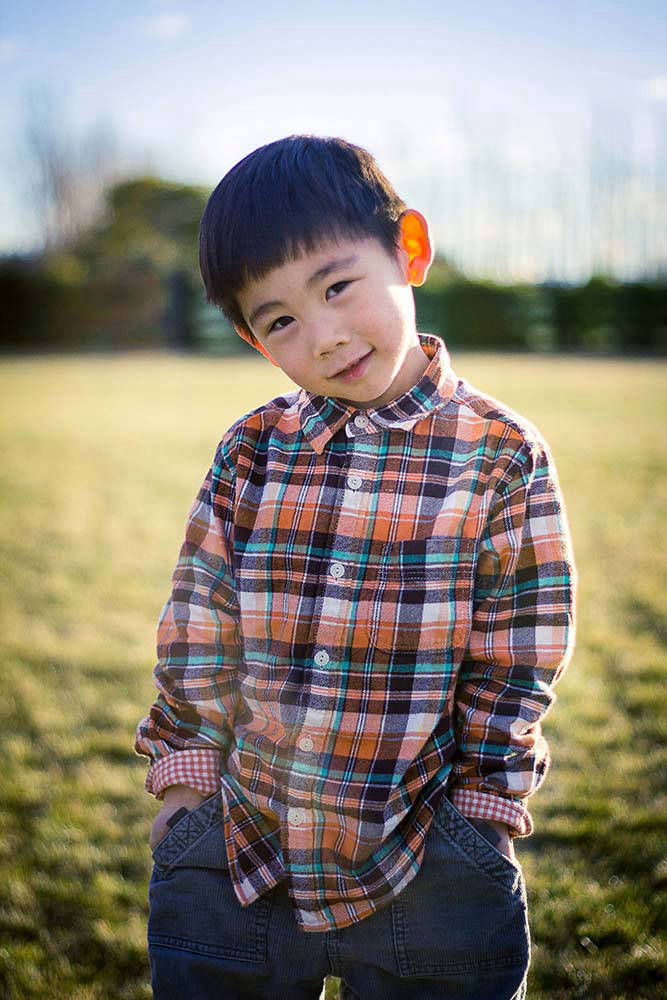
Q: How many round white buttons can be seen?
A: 6